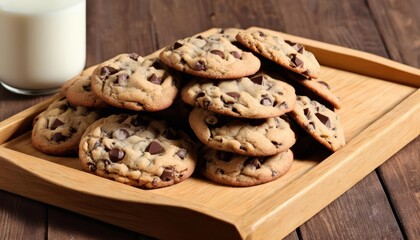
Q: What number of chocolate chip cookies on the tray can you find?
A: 12